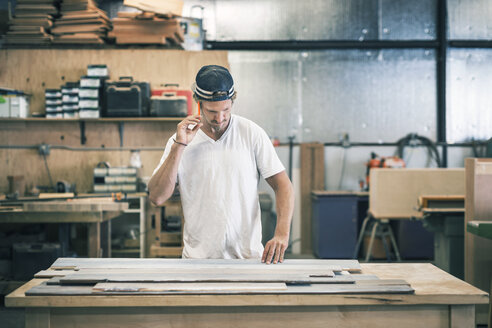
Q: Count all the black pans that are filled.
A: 0